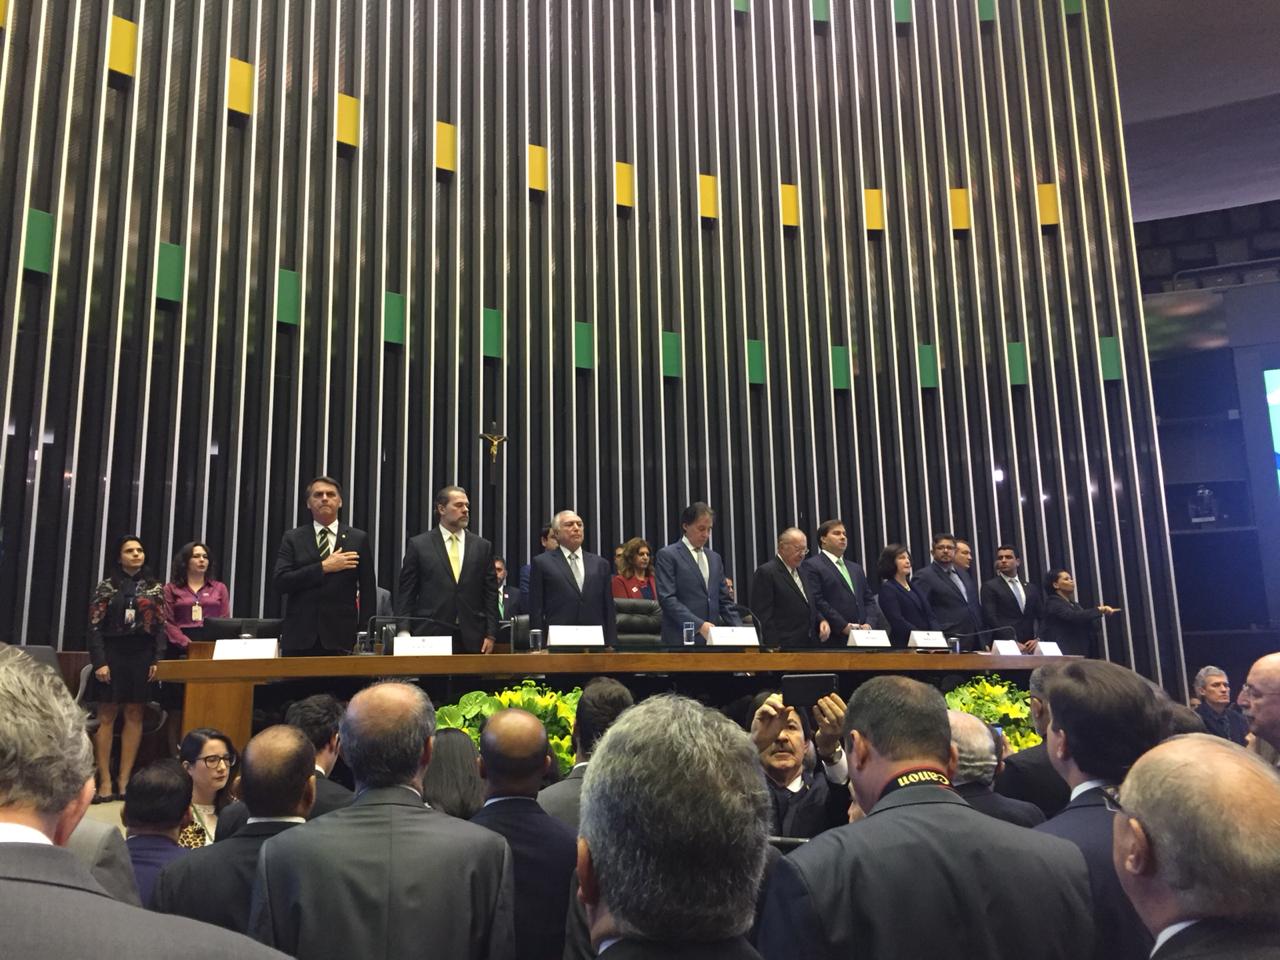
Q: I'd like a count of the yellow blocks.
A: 12